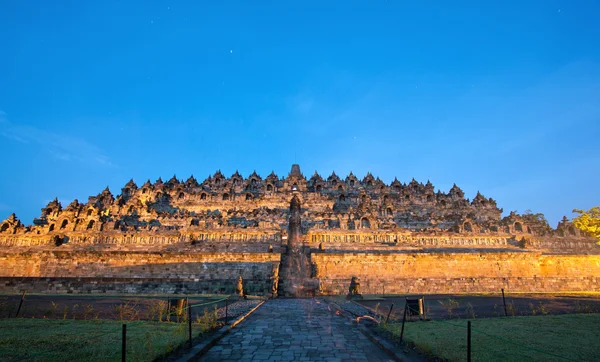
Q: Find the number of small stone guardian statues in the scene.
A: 2